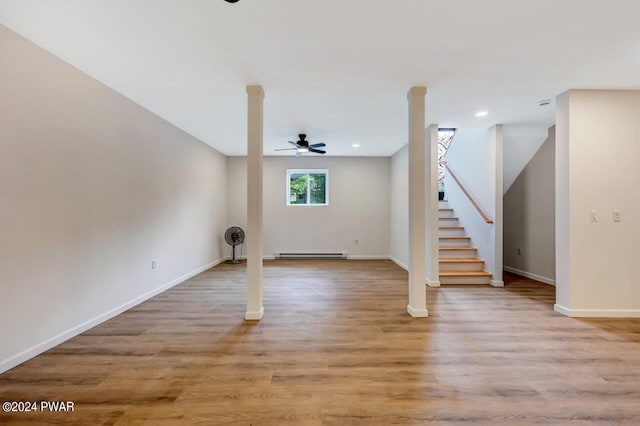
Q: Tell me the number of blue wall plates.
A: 0